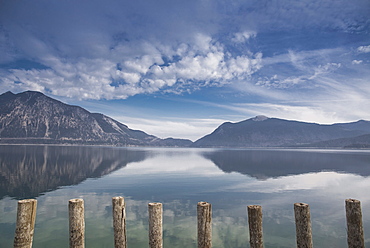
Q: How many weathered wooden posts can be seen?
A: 8